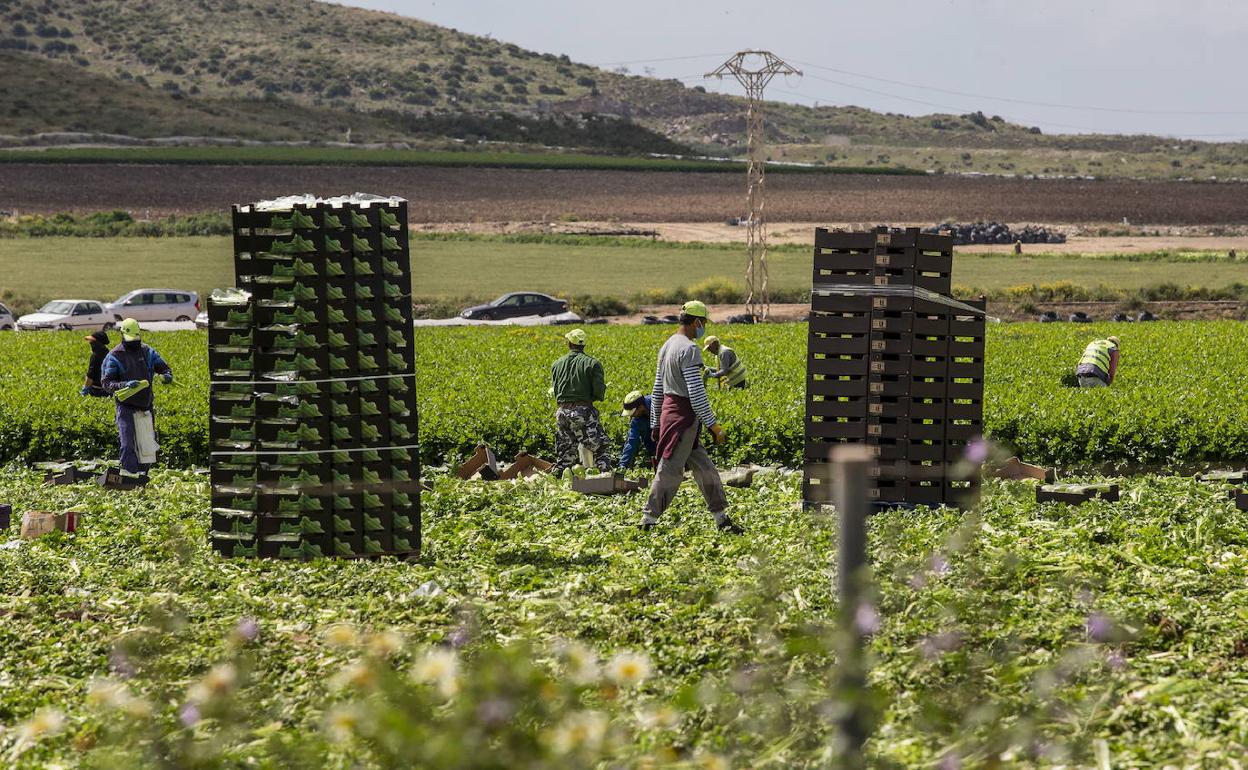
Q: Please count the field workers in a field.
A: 7